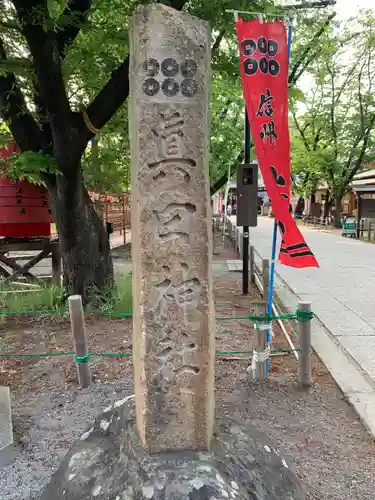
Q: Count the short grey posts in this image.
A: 3